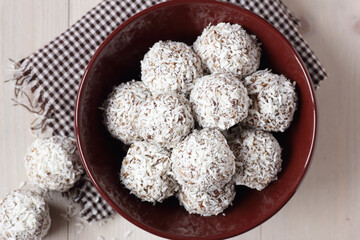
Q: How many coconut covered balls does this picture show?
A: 12